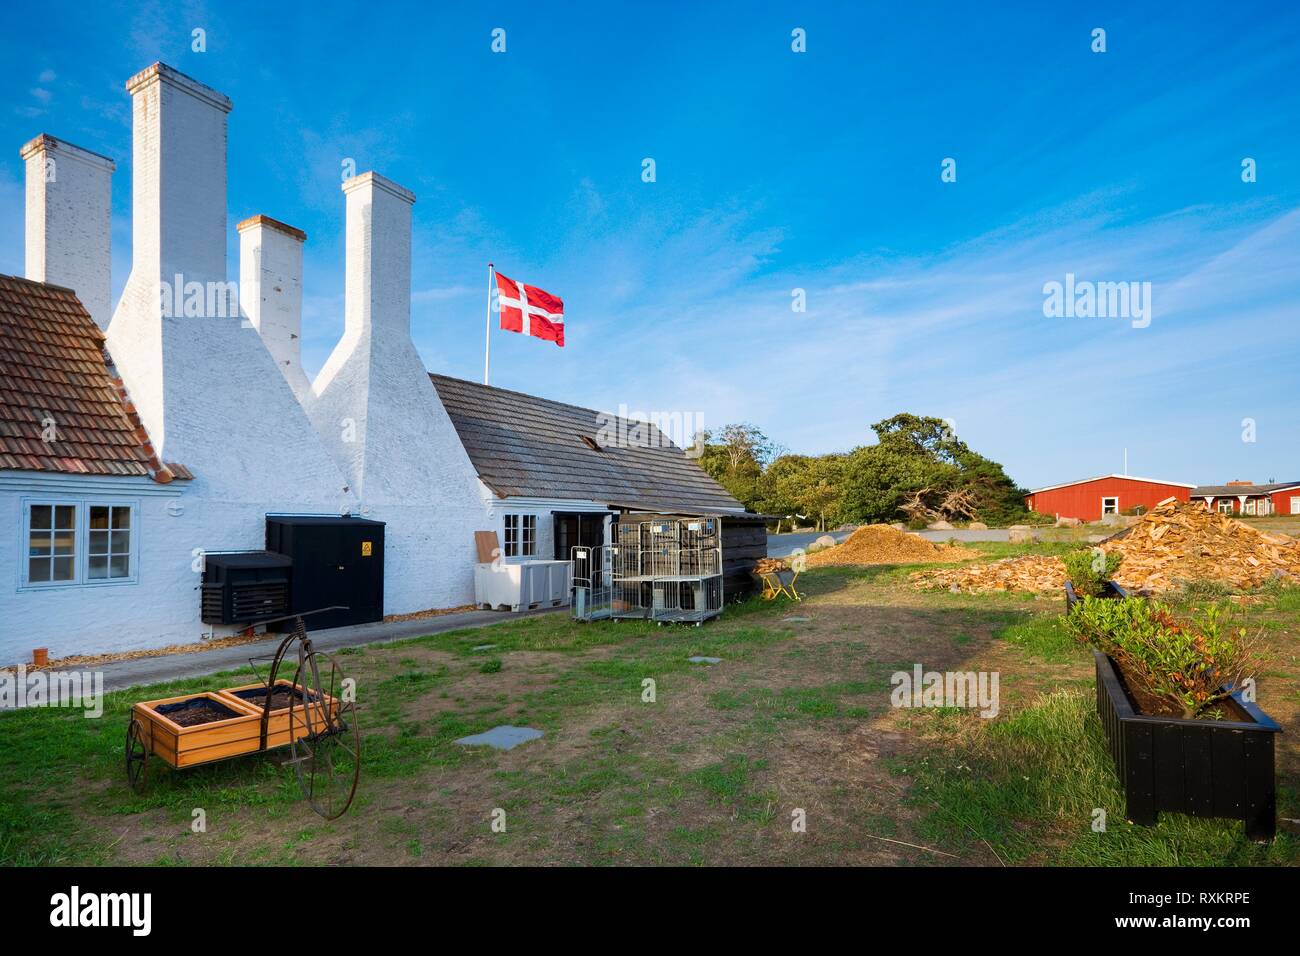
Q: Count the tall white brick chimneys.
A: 4